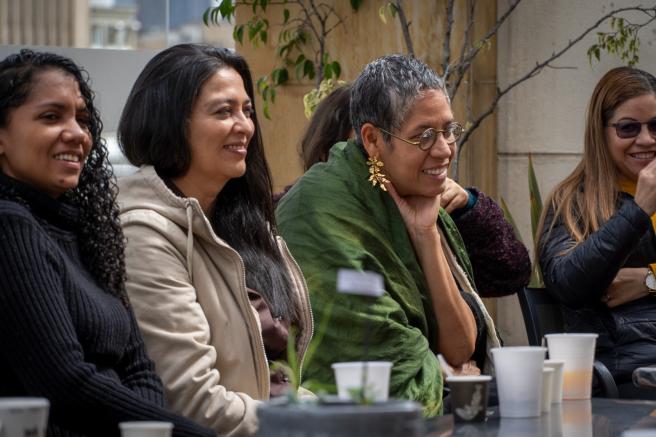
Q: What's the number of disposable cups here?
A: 8